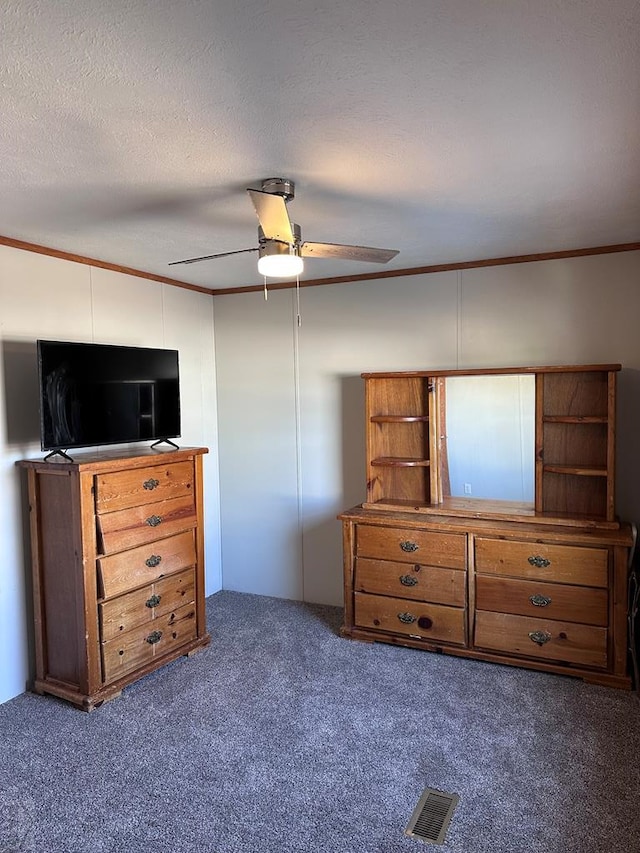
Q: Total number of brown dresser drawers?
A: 11